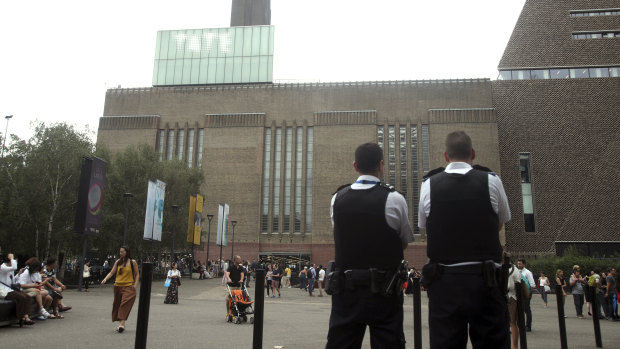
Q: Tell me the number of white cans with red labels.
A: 0